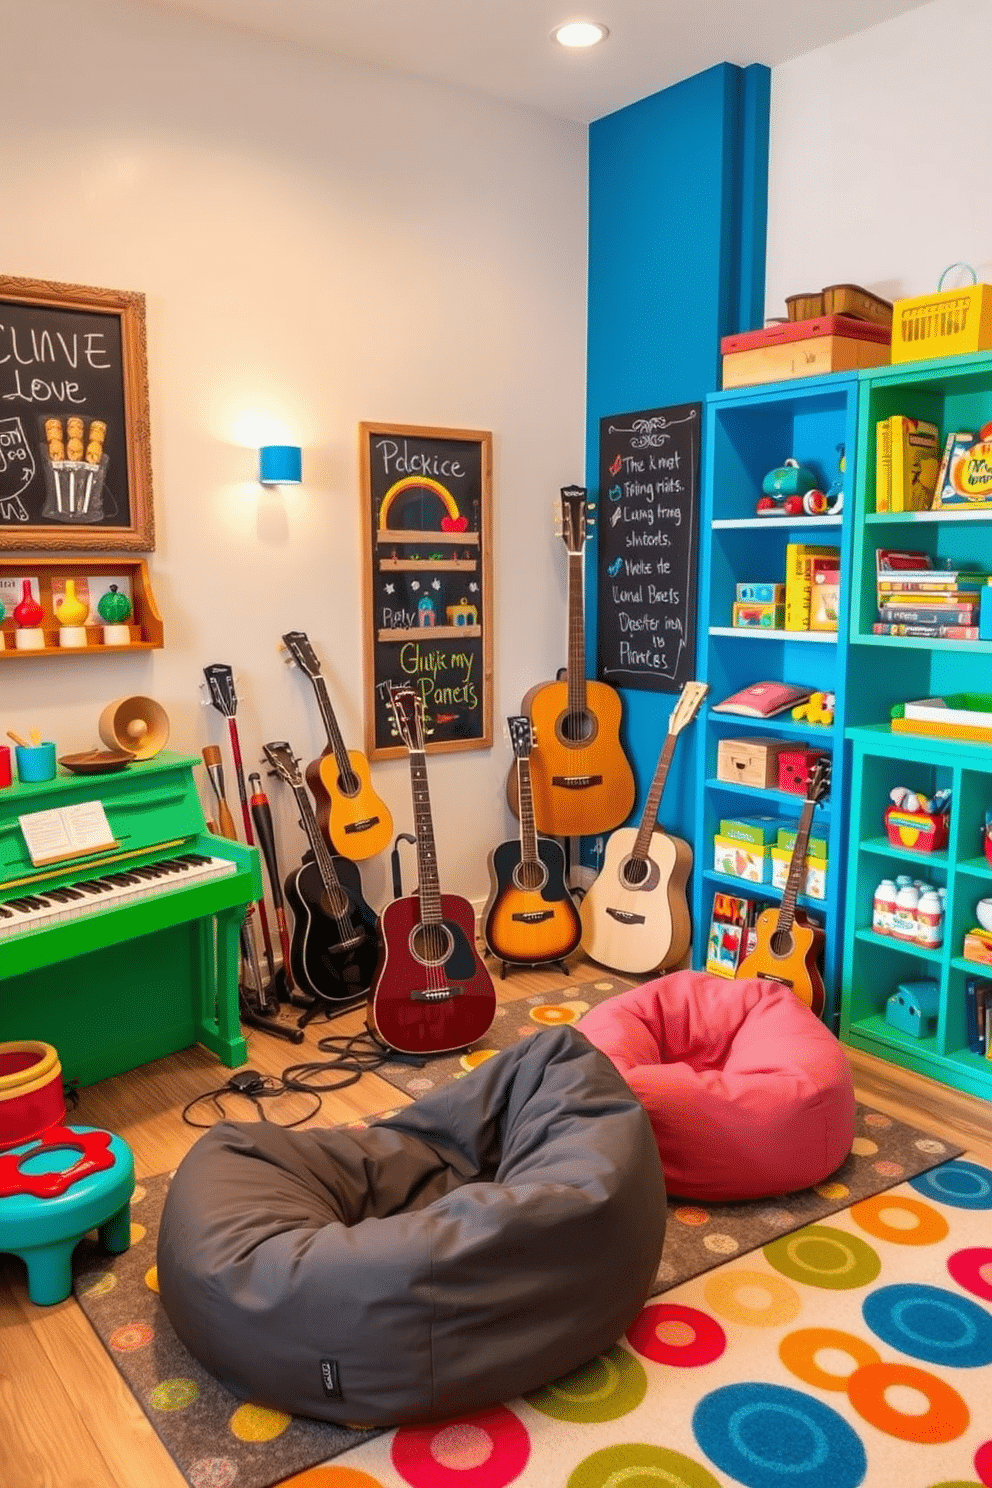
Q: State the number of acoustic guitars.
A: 7